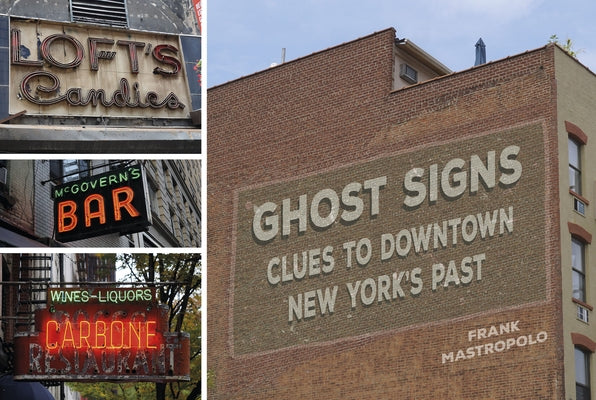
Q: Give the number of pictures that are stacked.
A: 3